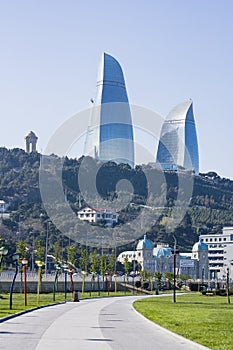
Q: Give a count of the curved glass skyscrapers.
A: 2